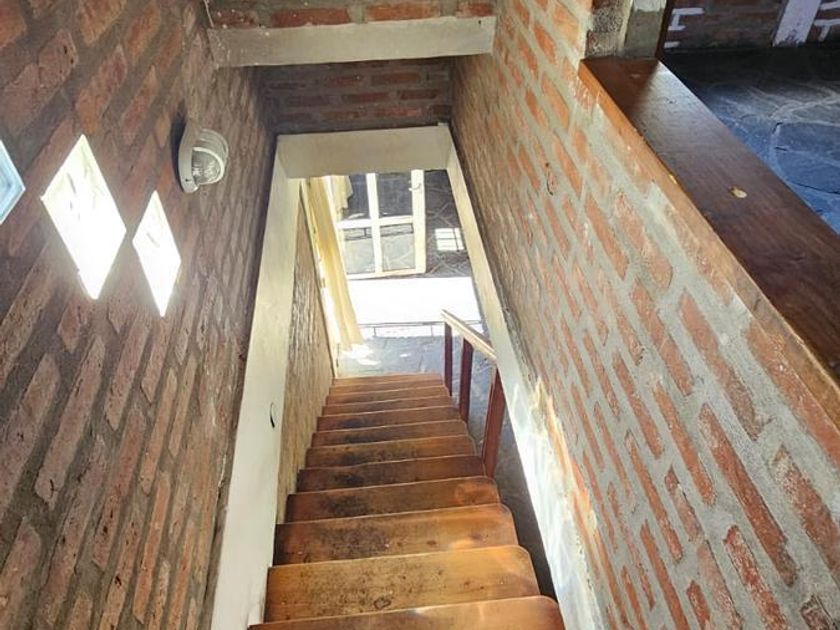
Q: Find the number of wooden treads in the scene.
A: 12